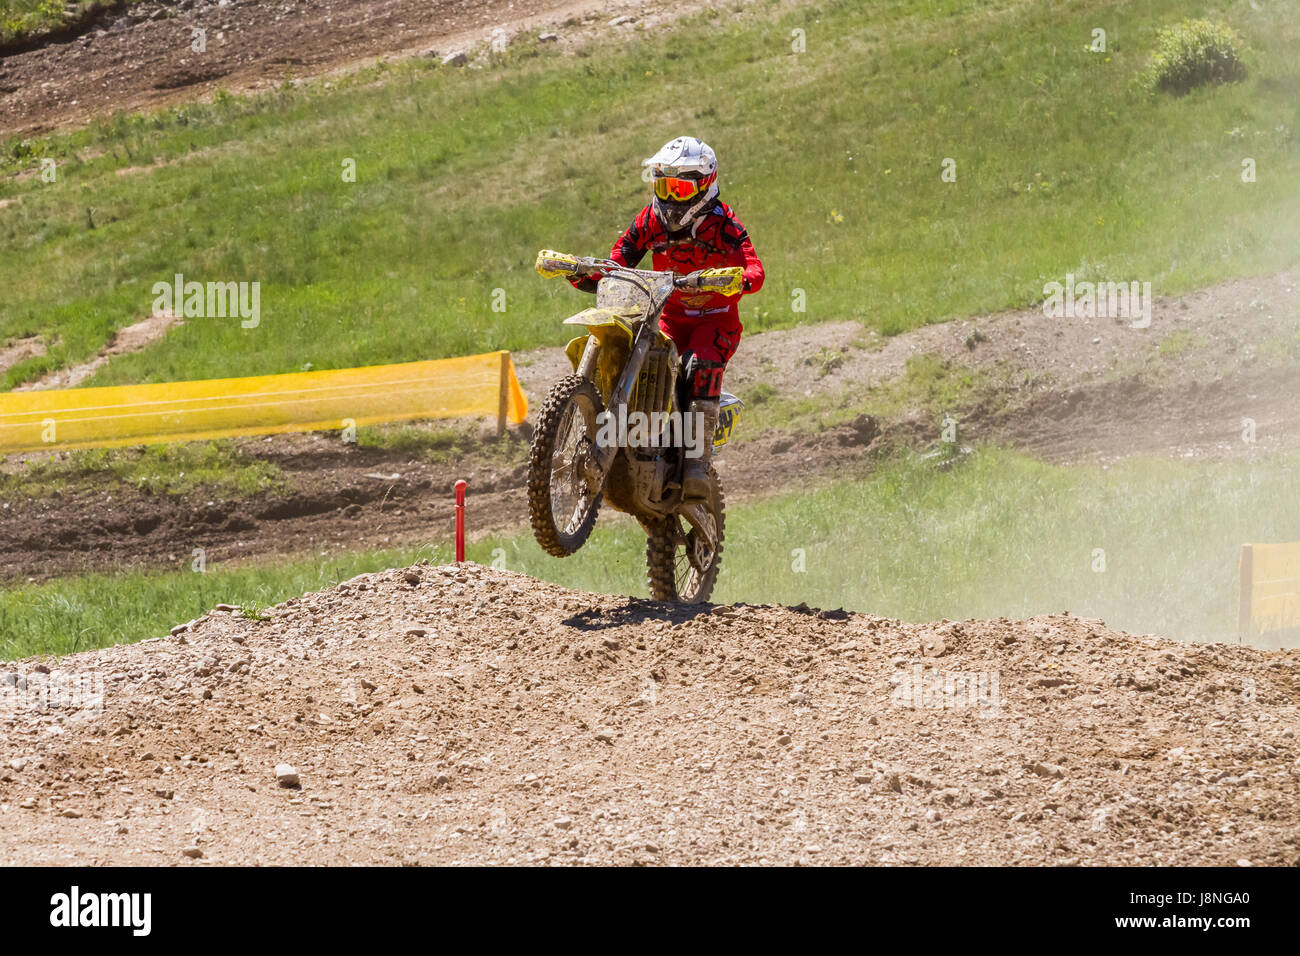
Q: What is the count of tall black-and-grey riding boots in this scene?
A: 1